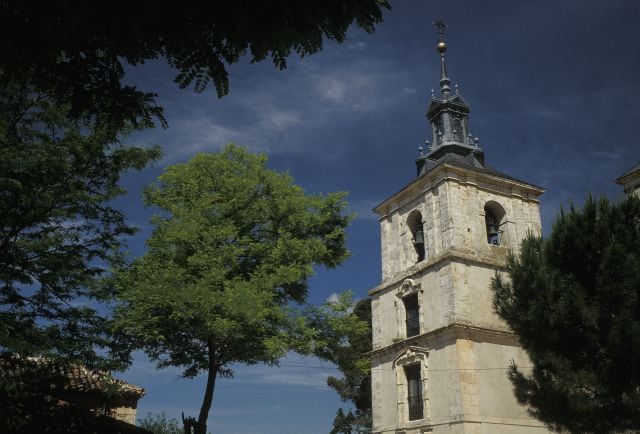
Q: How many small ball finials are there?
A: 8